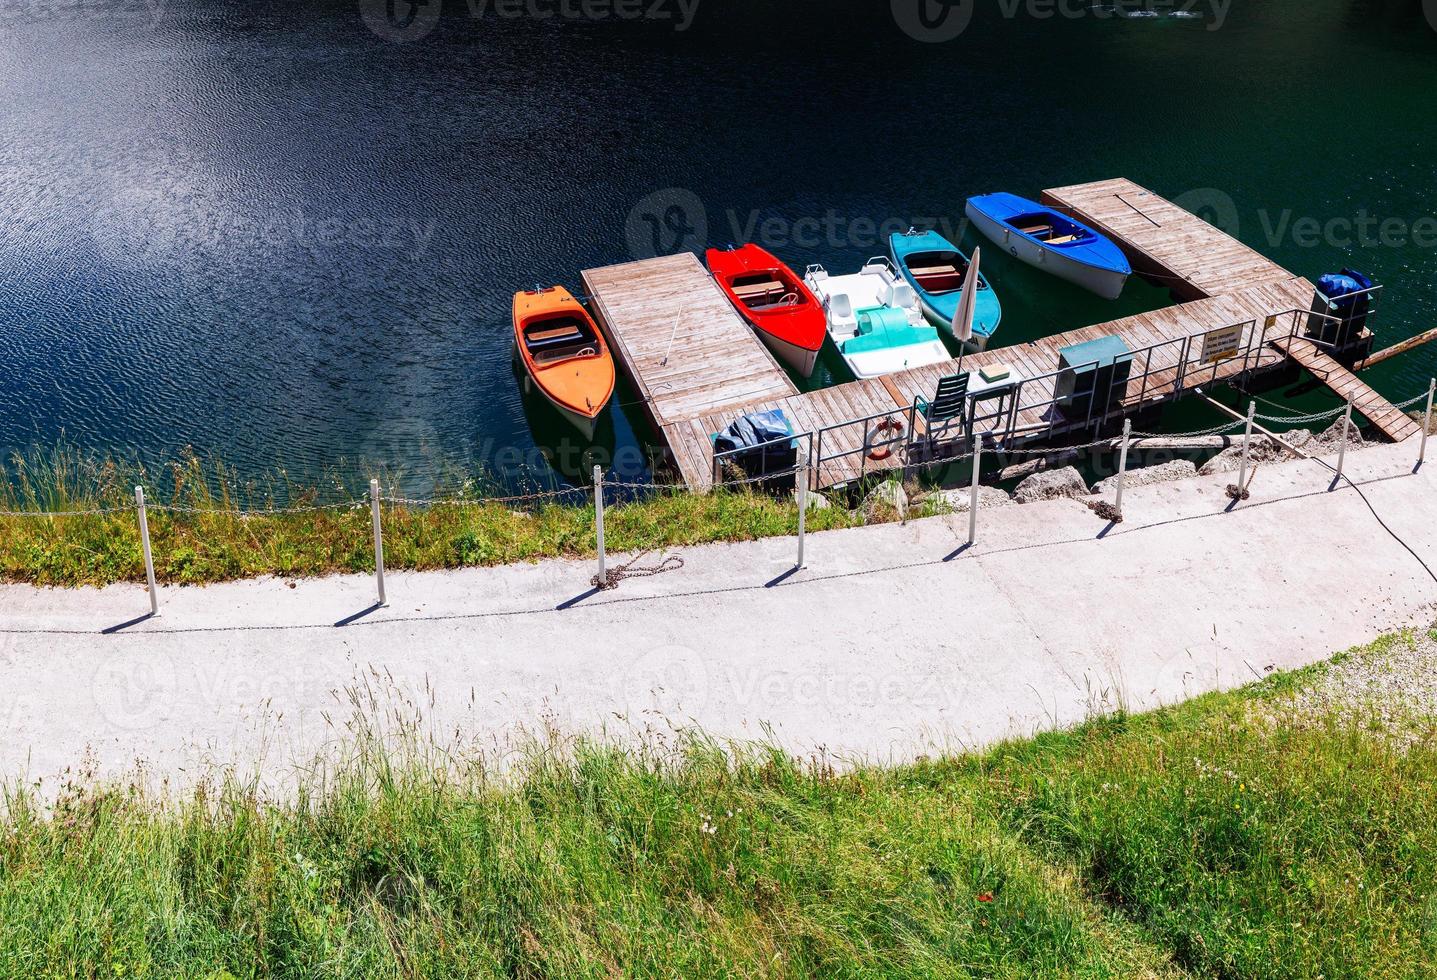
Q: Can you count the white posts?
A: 9